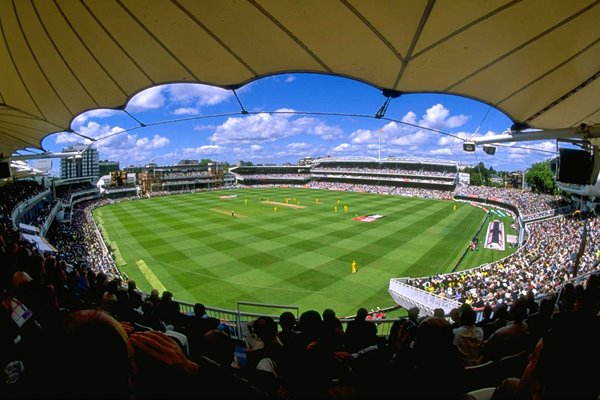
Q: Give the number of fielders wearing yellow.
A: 11